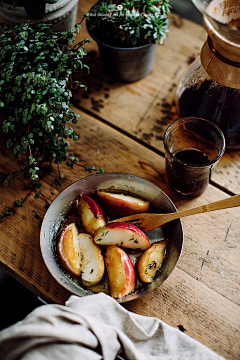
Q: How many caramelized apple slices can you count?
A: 7